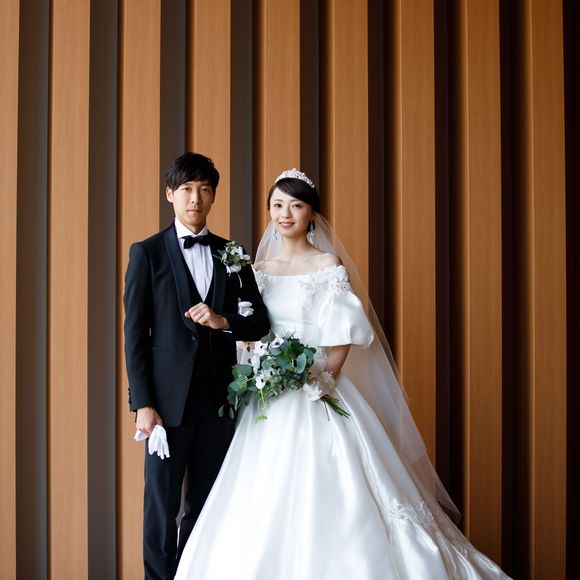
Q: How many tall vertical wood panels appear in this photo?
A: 9